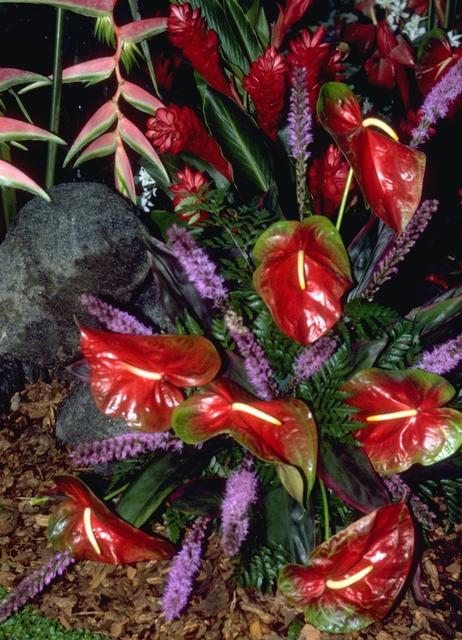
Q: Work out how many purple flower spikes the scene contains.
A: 13